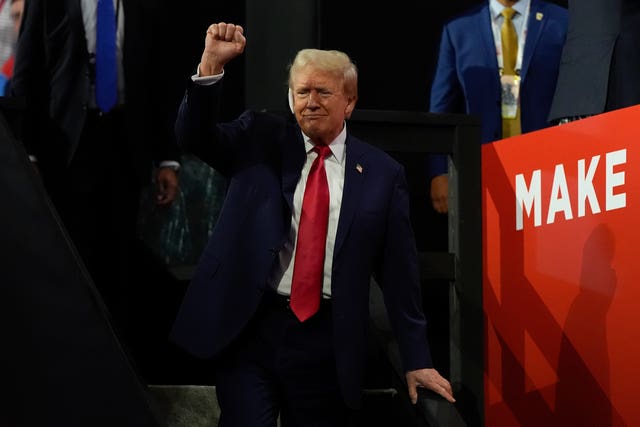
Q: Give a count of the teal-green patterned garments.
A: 1